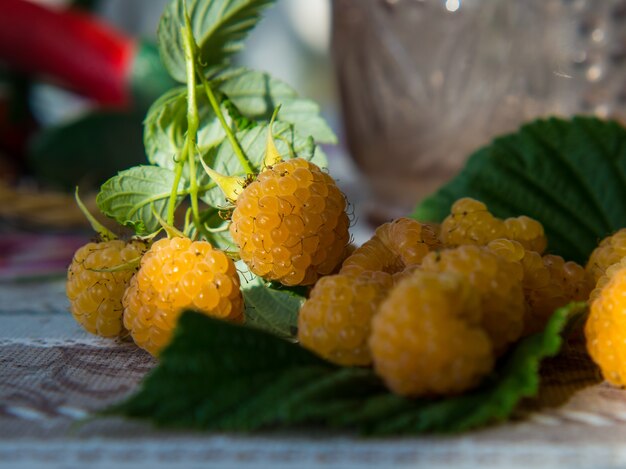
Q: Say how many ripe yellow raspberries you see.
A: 11